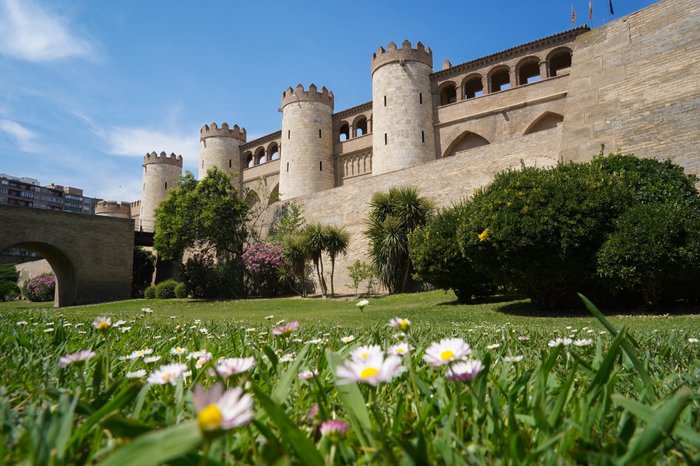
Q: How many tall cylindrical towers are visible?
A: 4